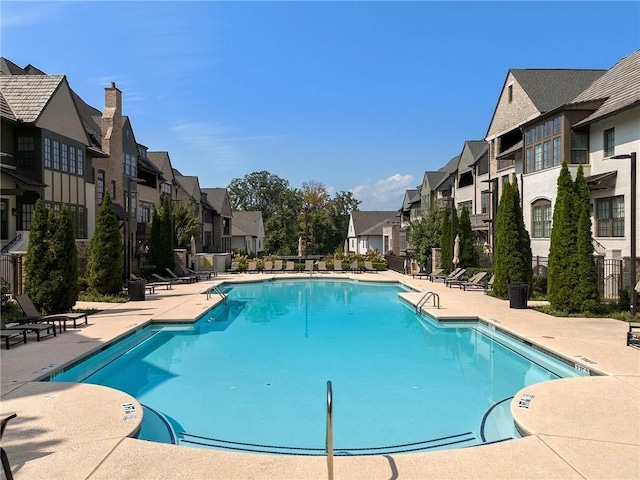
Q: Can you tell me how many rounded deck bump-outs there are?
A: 2